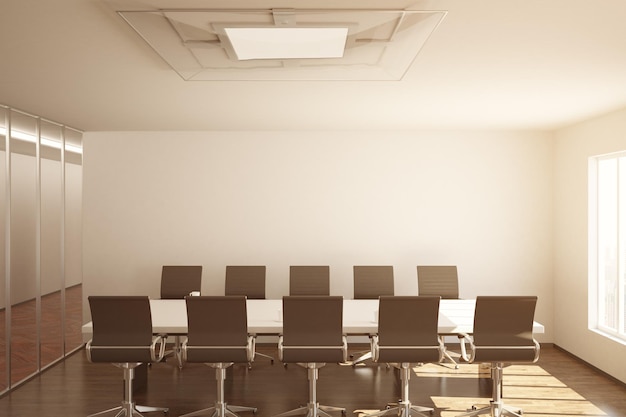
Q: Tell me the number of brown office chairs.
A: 10